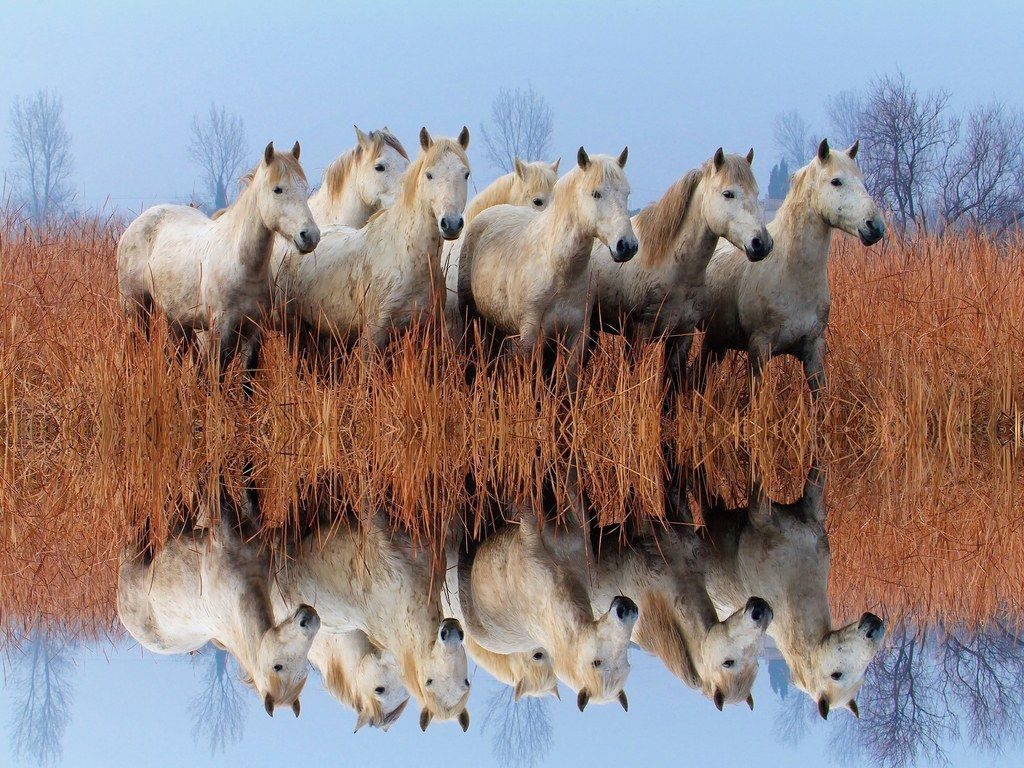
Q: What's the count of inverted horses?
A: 7